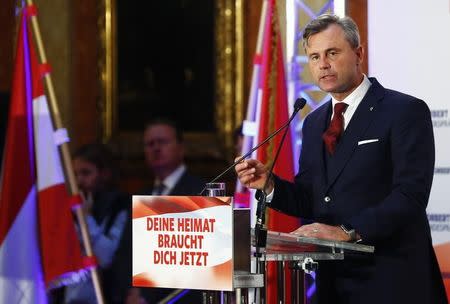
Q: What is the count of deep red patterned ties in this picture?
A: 1